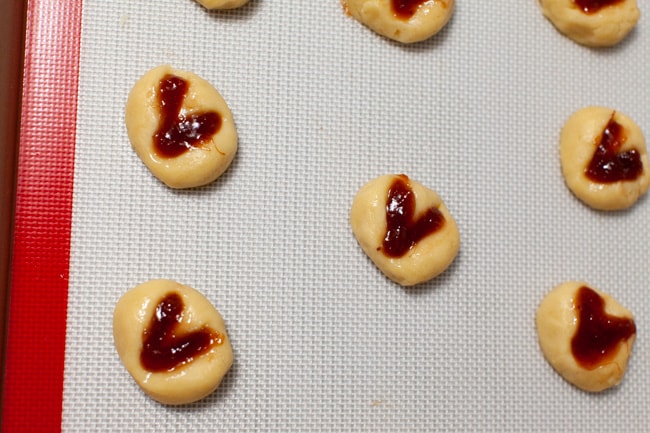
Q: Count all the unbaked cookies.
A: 8